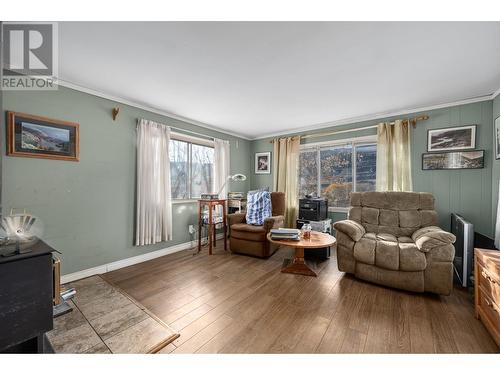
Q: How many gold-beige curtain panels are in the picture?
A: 2